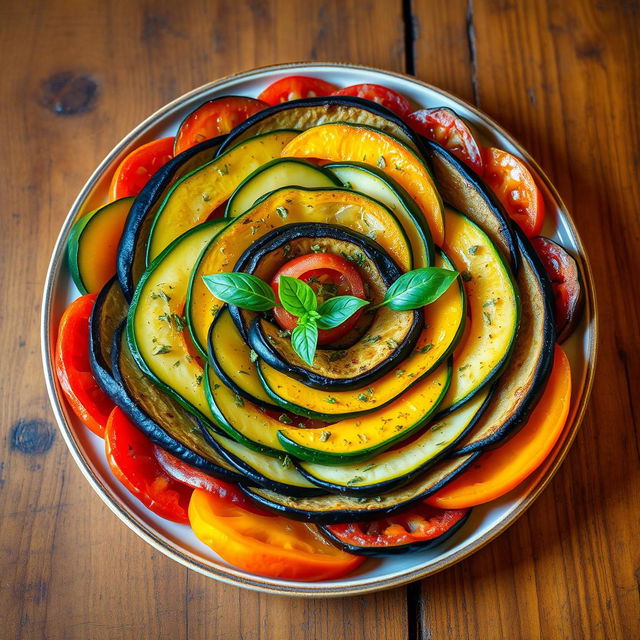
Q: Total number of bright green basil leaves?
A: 5